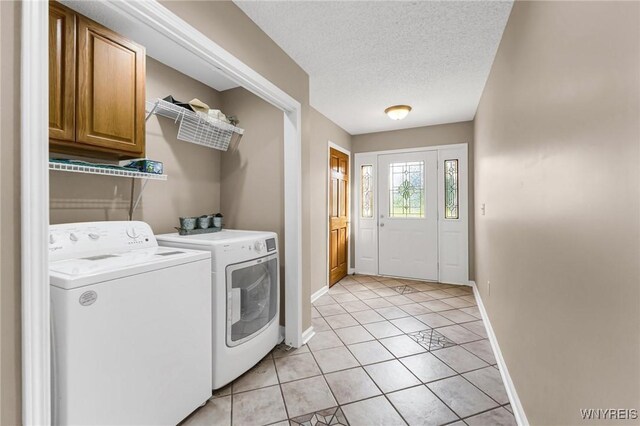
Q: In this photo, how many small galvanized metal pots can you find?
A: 3